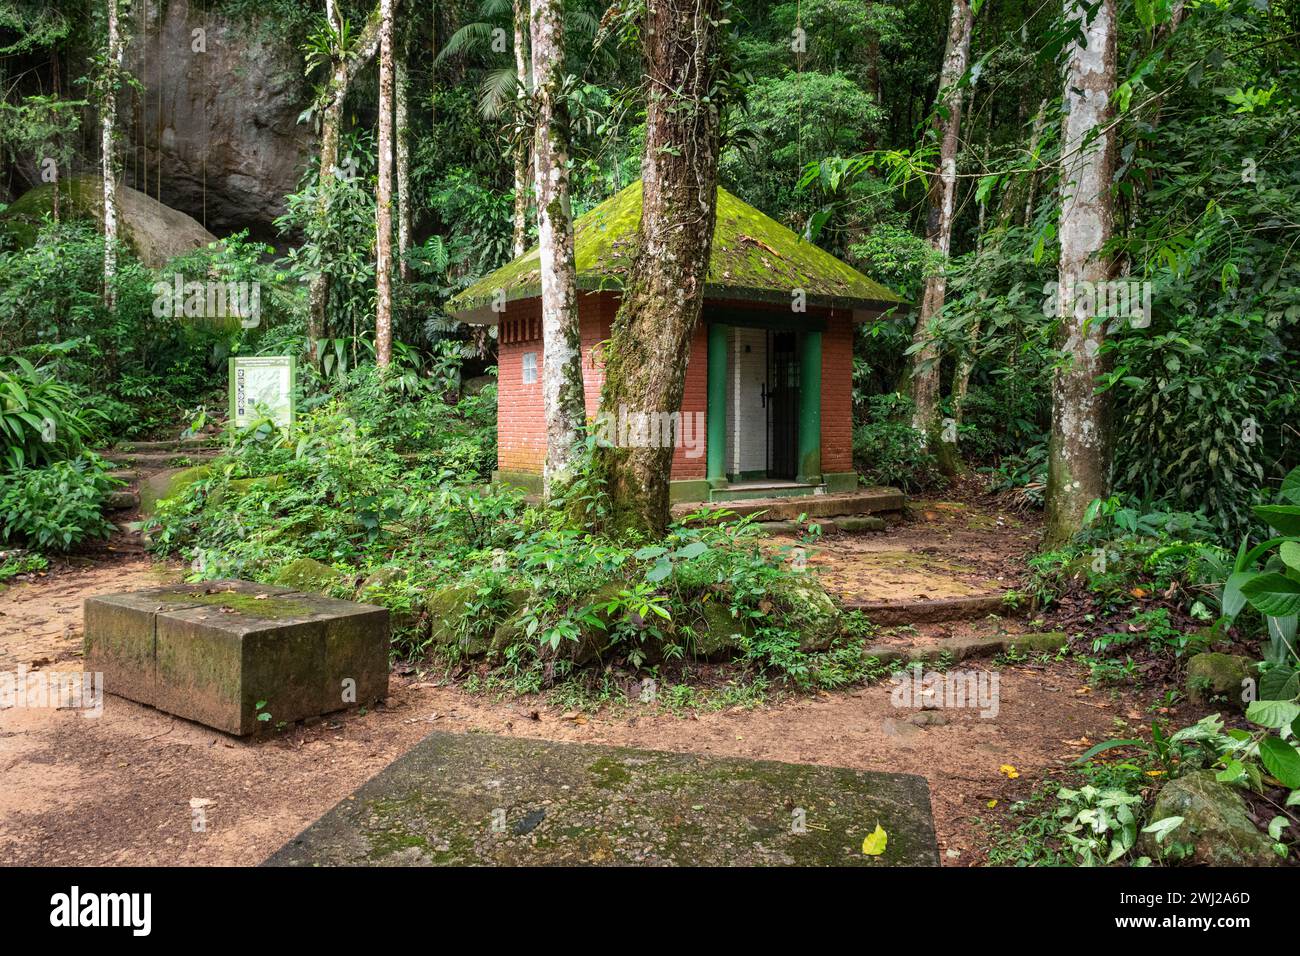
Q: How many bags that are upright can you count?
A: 0